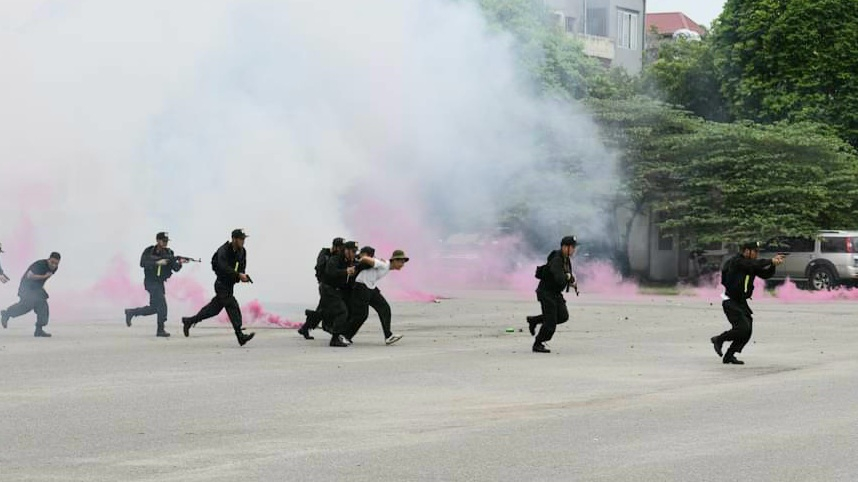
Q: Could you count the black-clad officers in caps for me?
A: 7